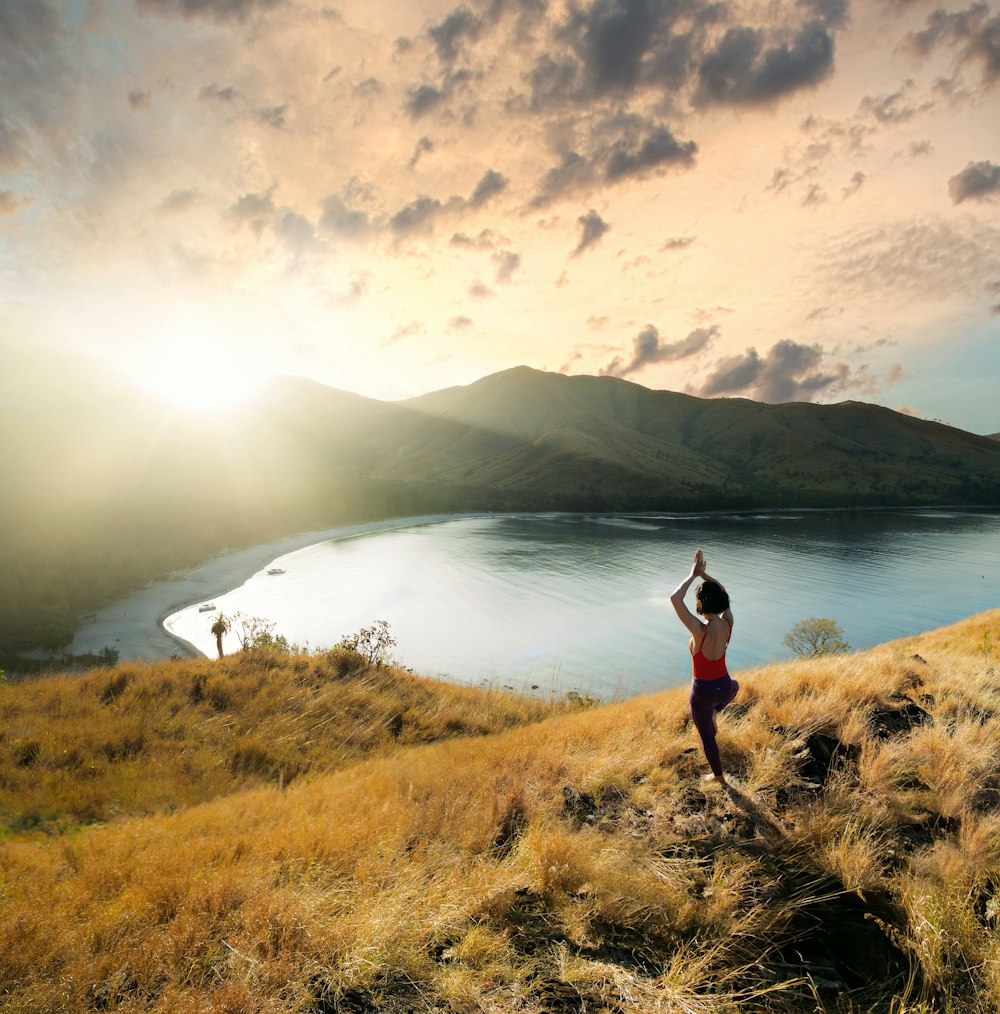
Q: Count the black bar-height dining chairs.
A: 0